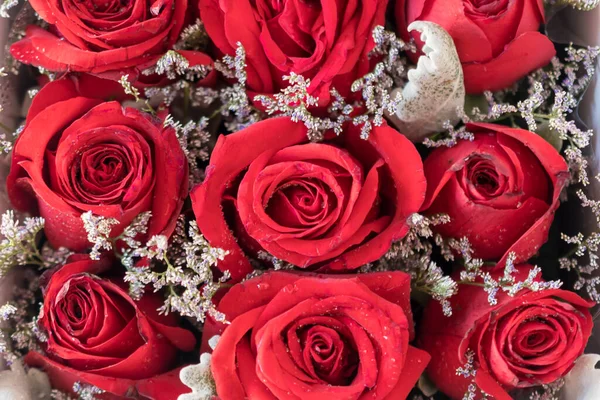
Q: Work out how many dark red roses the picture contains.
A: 9